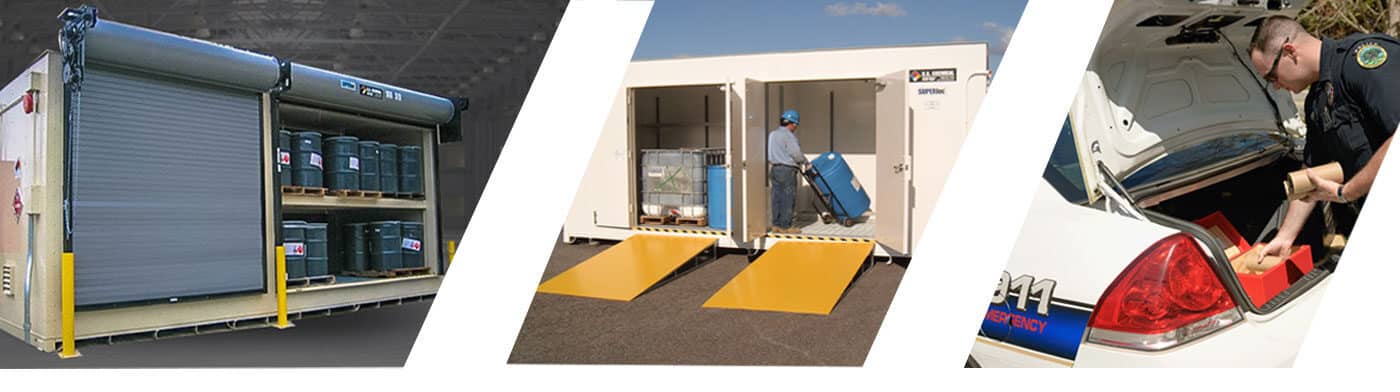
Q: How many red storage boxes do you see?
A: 1